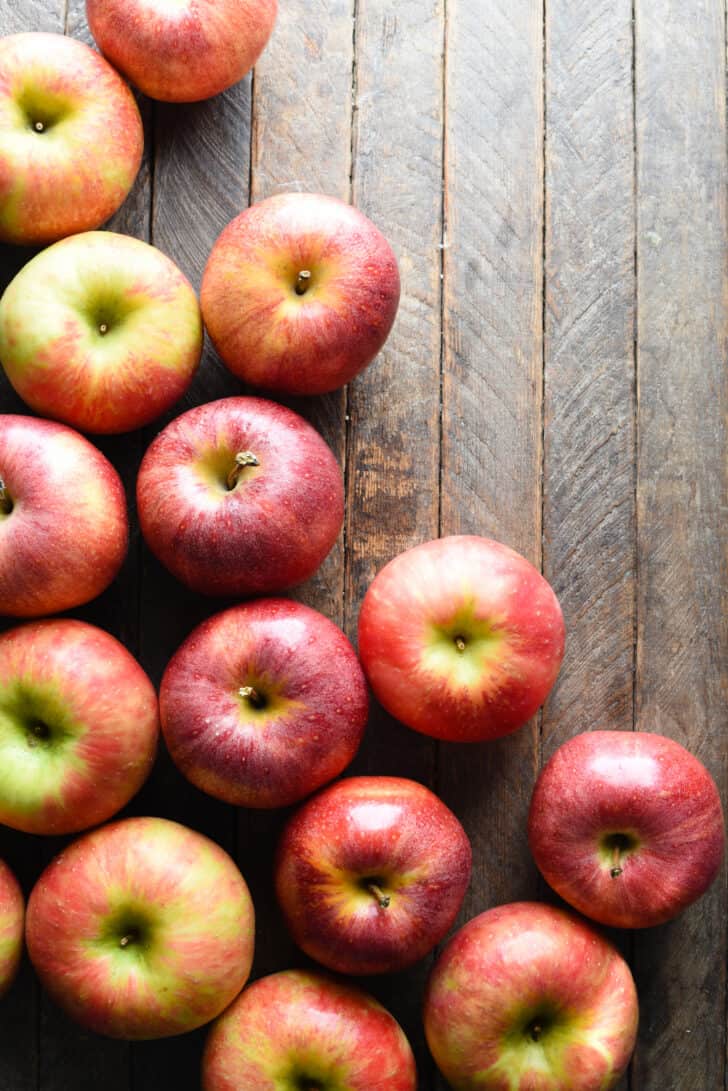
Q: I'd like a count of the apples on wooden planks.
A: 15